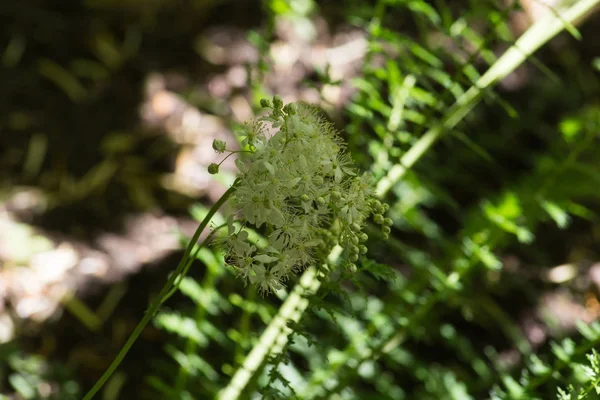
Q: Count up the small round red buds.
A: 0